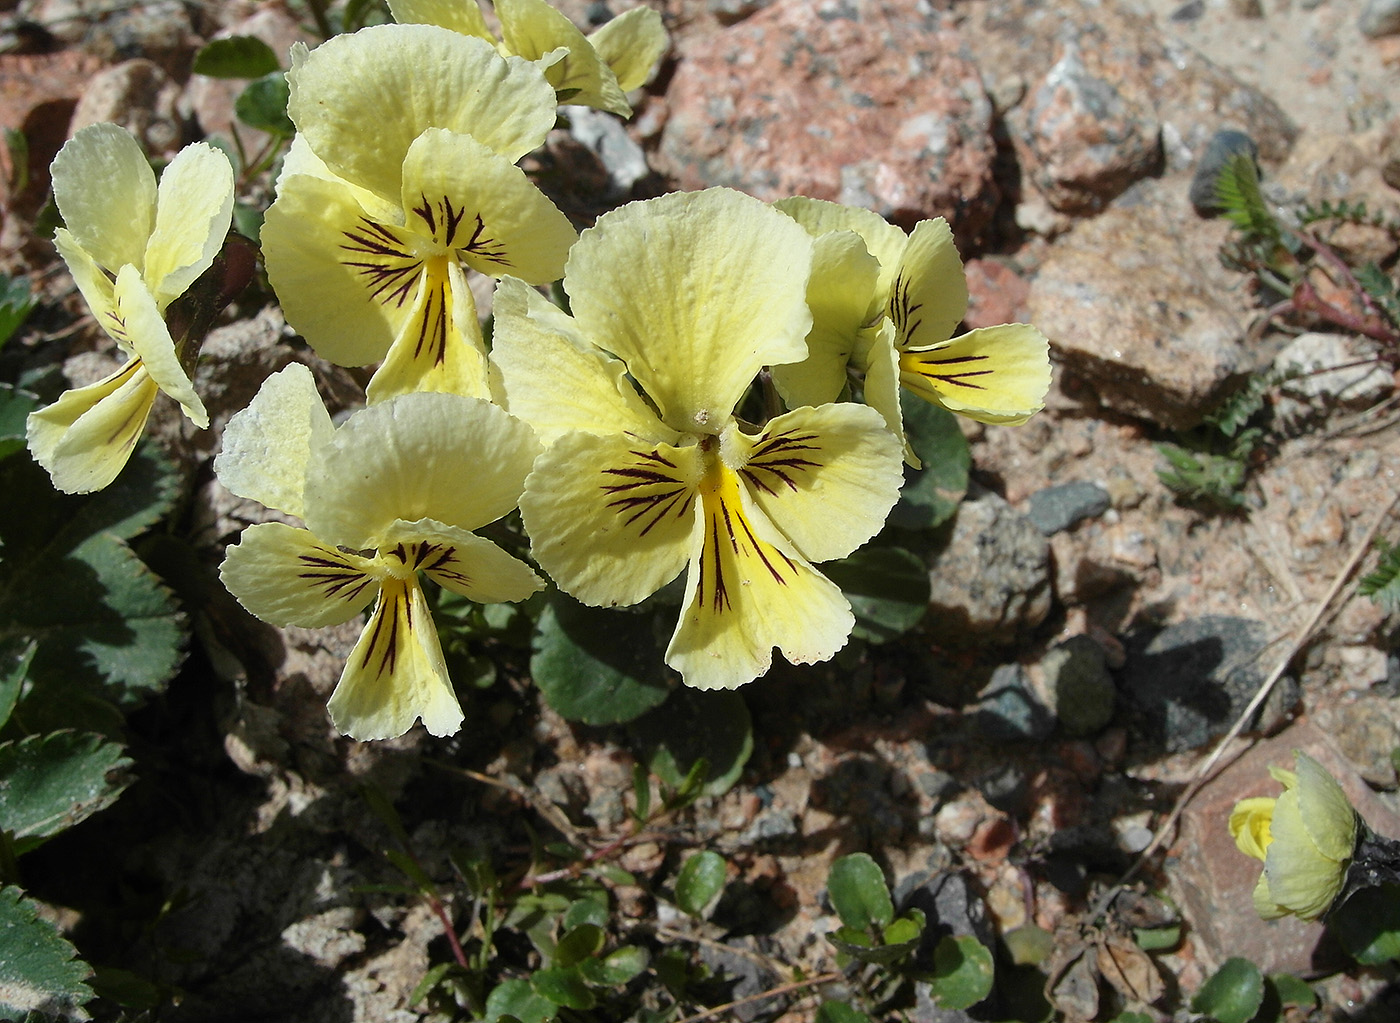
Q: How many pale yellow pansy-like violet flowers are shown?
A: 7